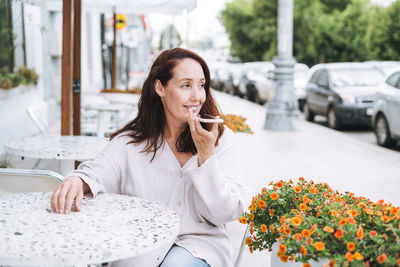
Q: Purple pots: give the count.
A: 0